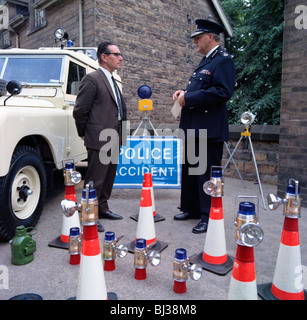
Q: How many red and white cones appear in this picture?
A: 7